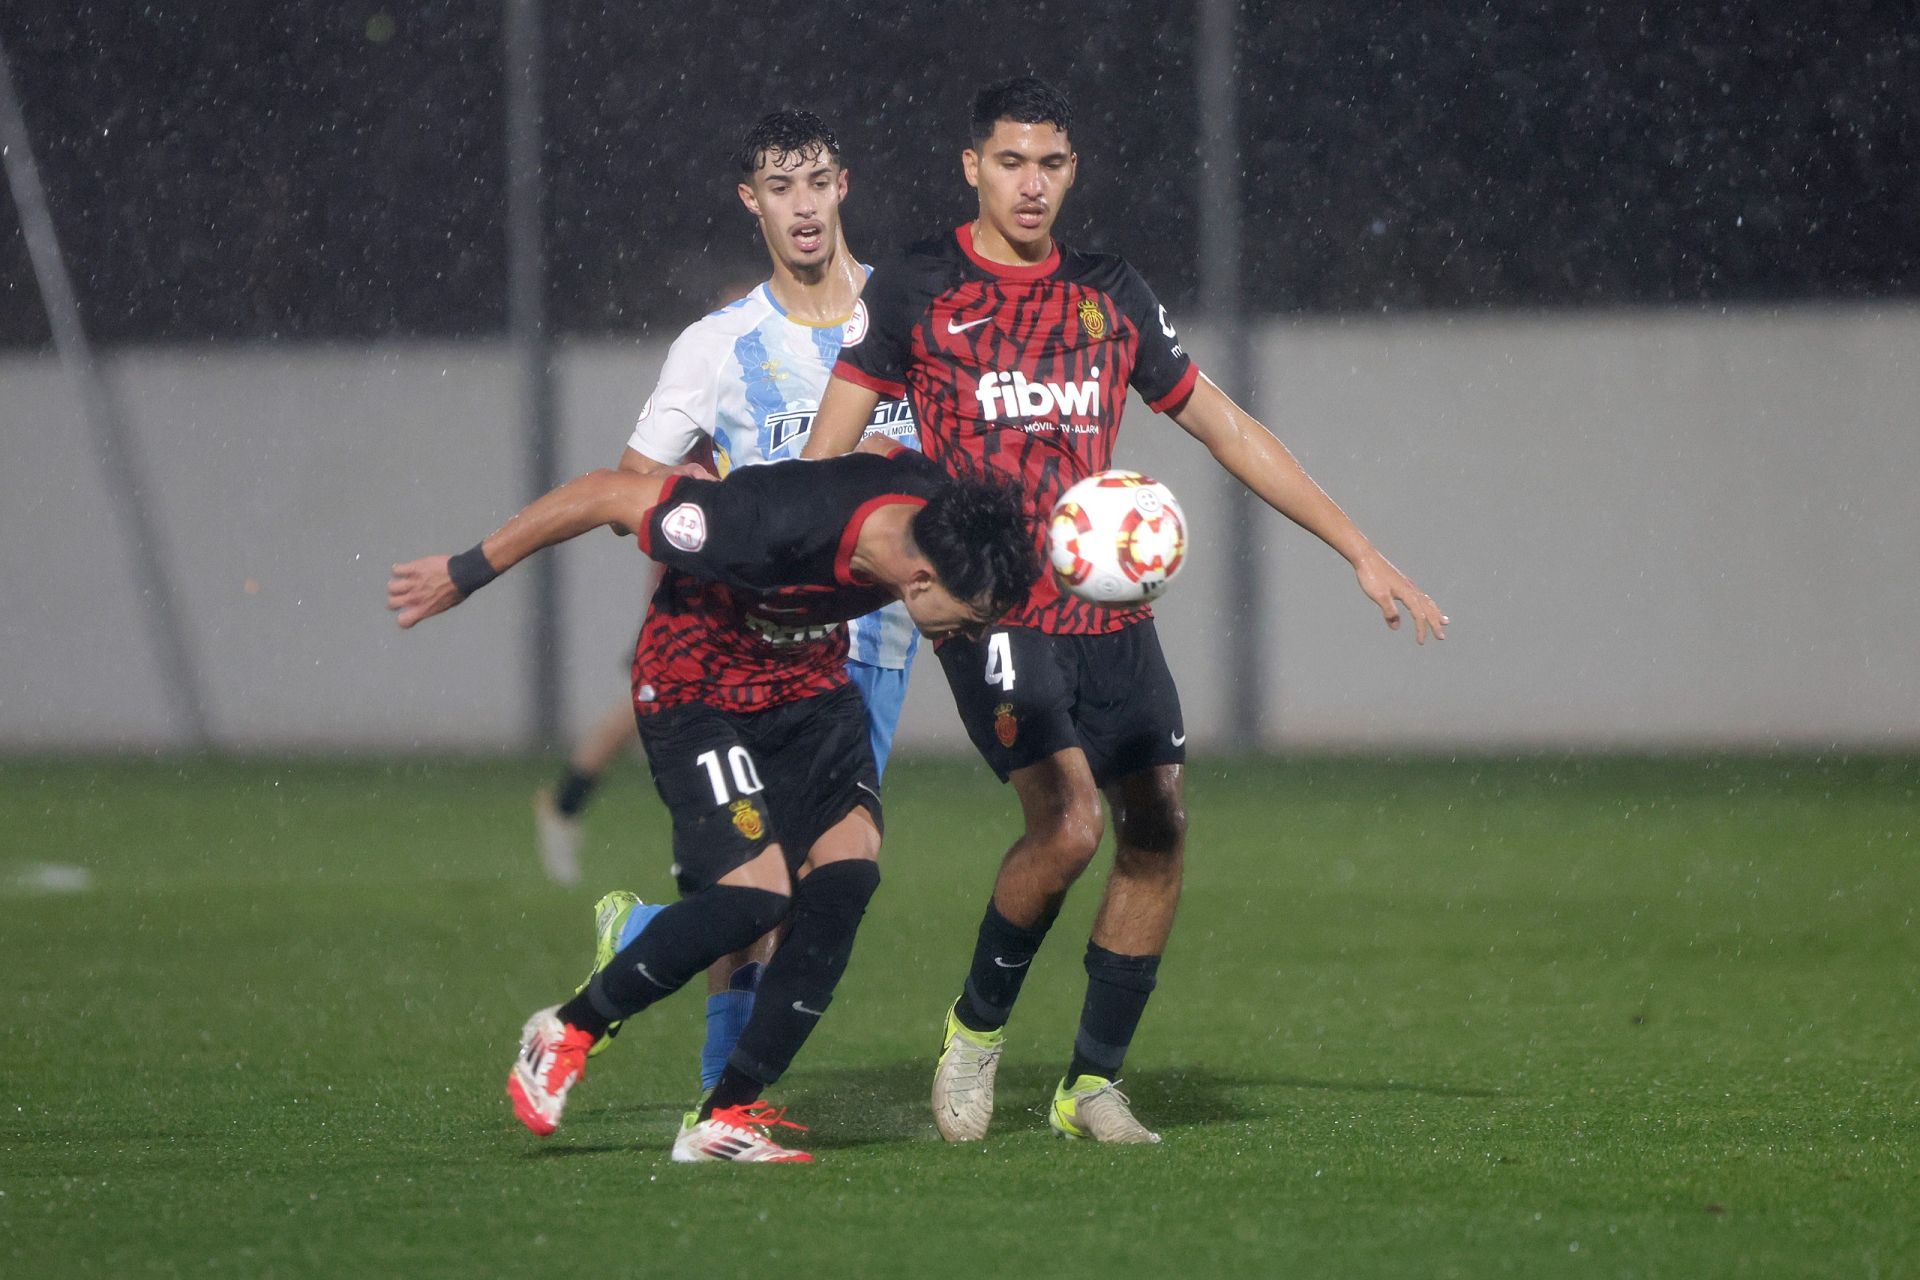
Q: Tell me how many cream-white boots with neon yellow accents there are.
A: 2